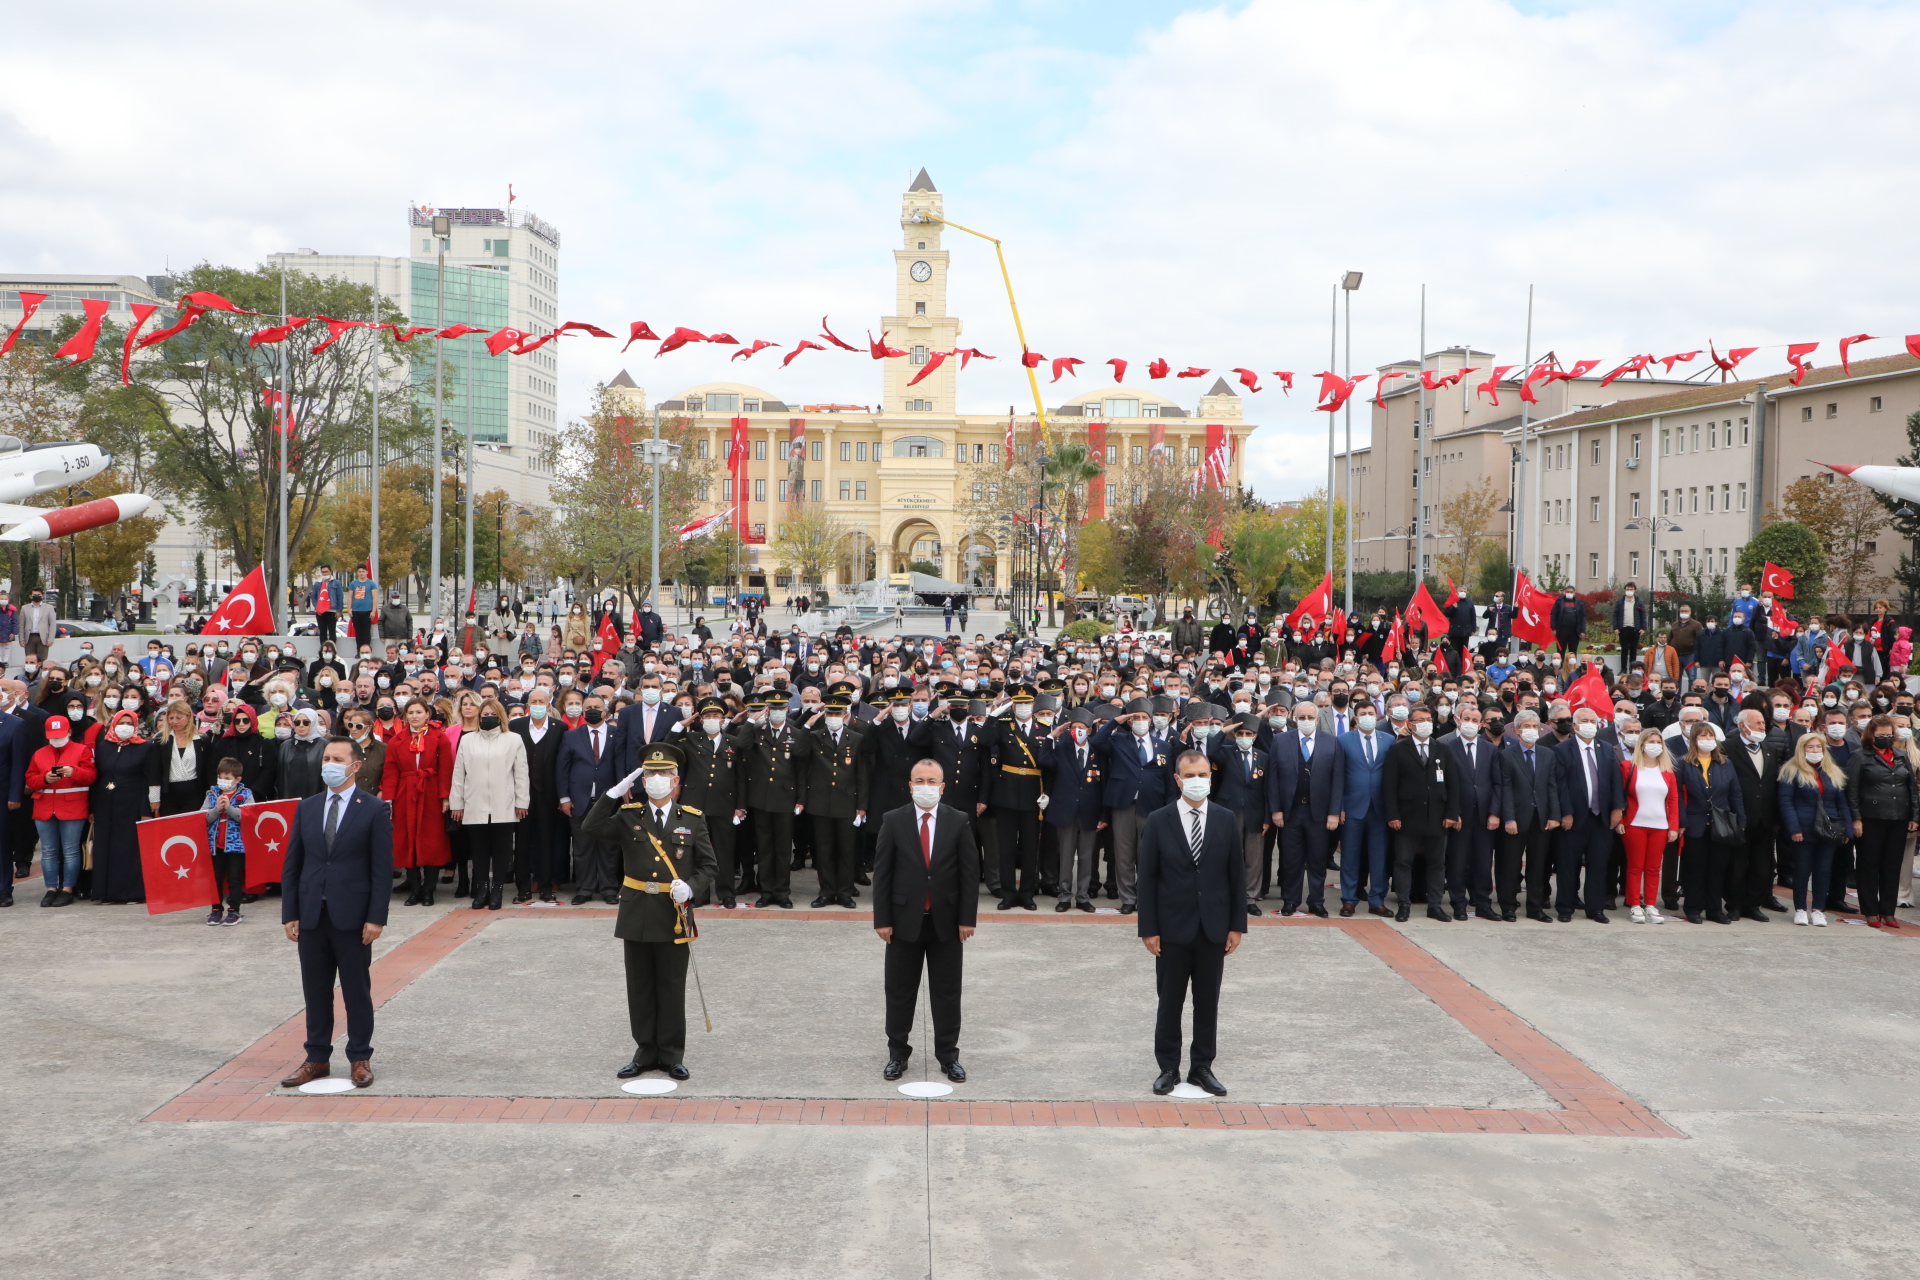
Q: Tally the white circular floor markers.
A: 4